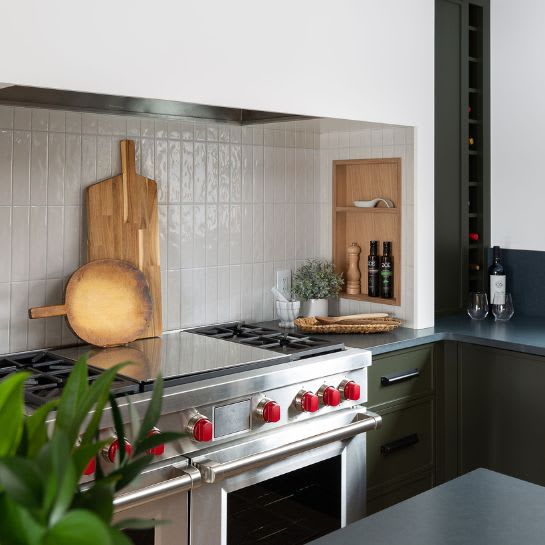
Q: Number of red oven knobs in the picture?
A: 8